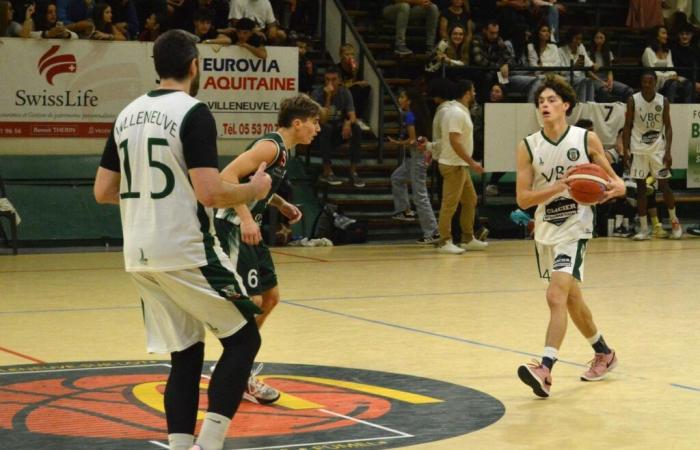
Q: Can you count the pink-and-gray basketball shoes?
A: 2